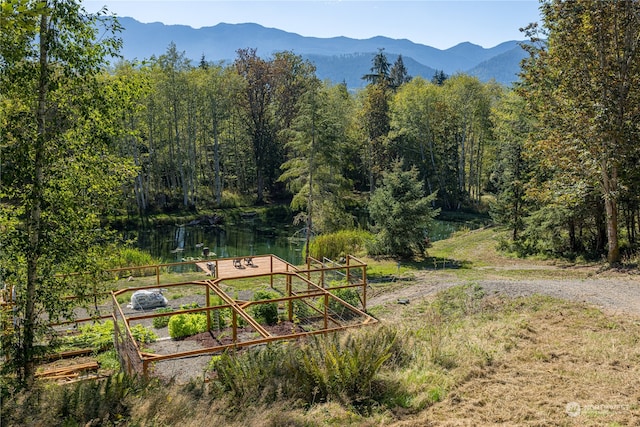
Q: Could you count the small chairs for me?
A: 2